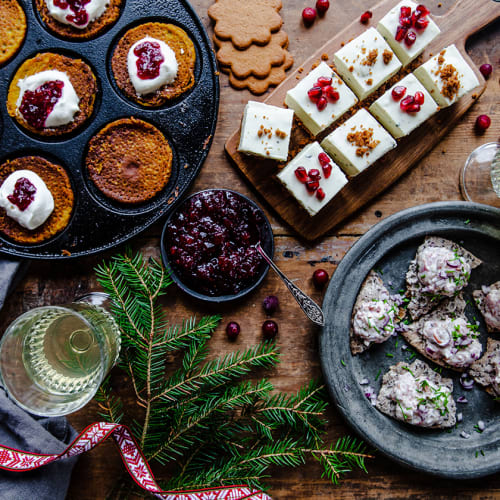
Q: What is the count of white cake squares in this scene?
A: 8